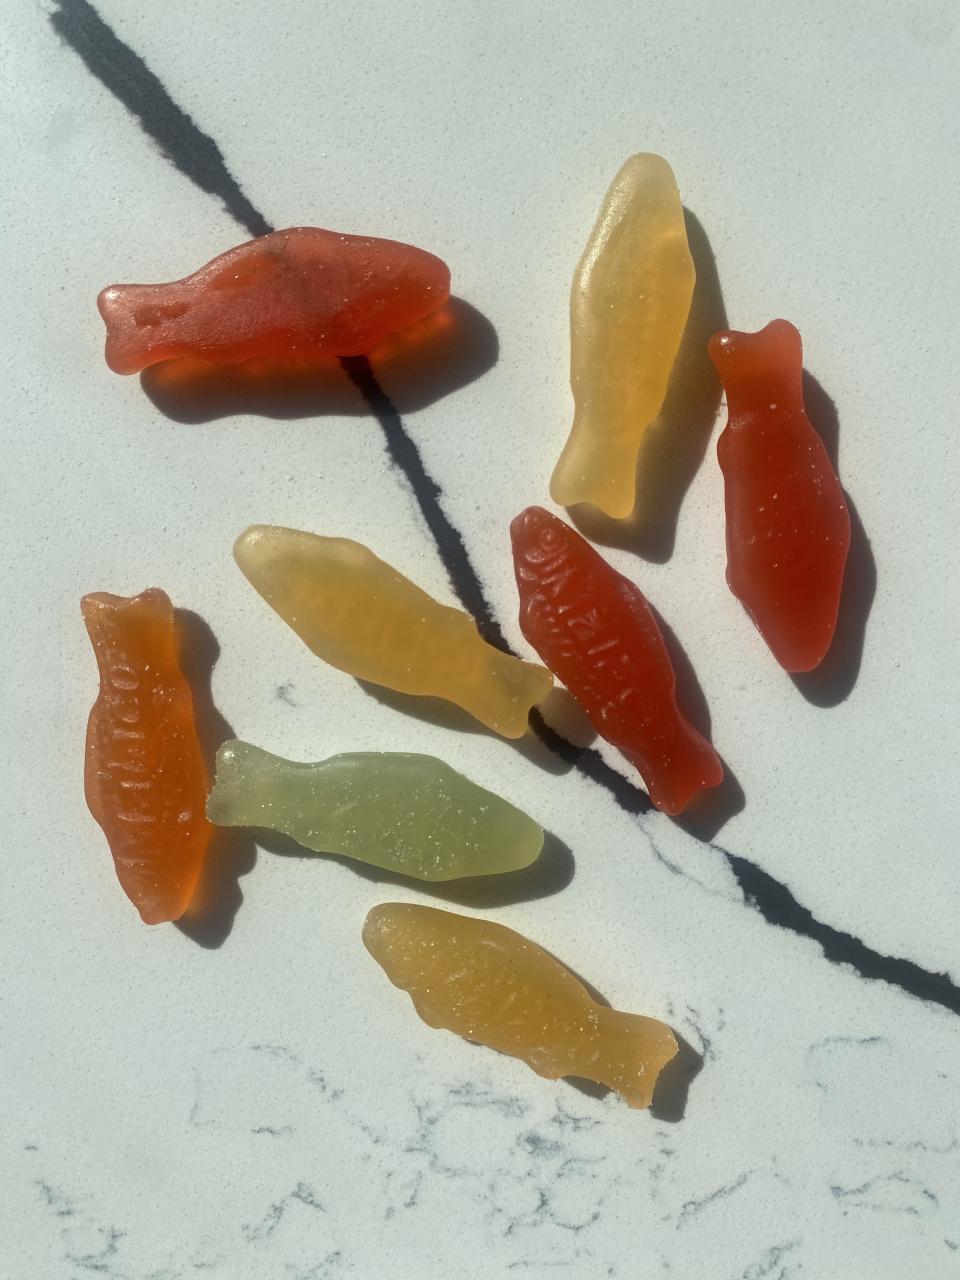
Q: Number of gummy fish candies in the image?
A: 8